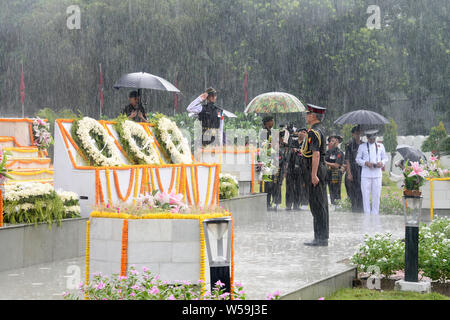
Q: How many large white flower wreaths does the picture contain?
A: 3